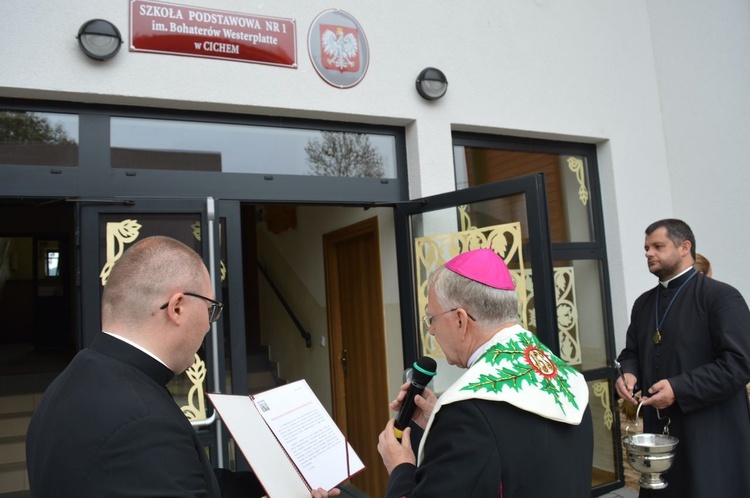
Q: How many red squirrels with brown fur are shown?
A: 0